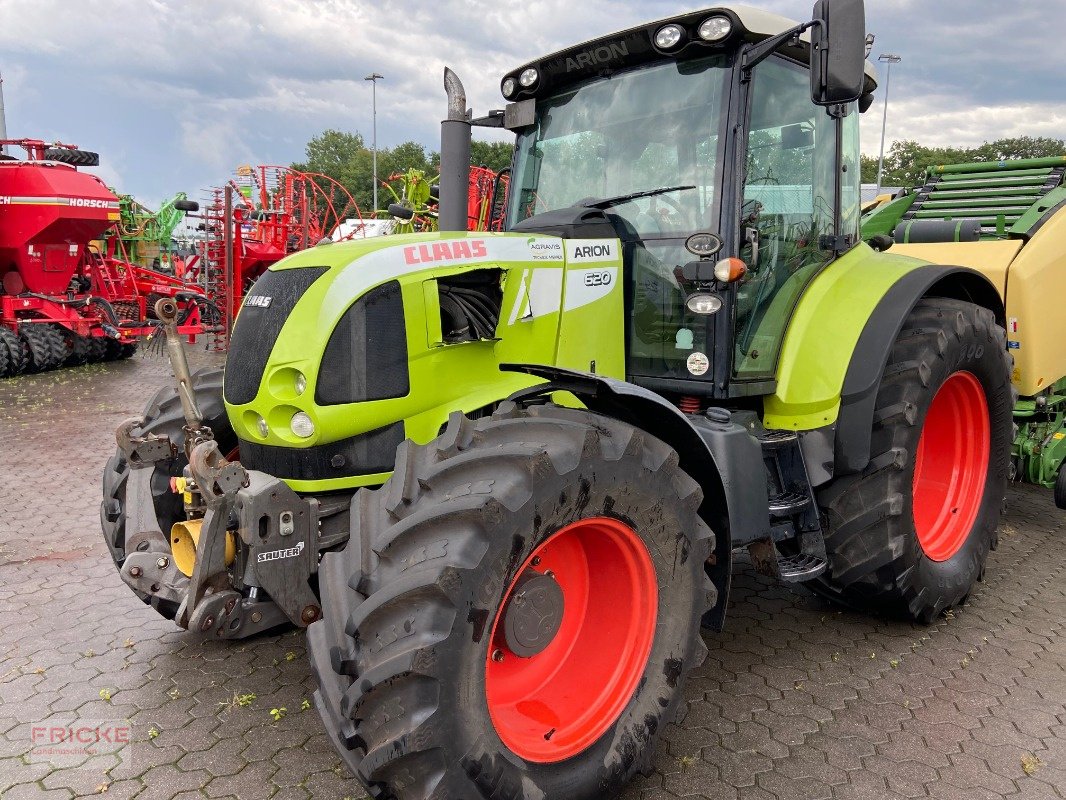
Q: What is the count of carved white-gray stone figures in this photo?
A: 0